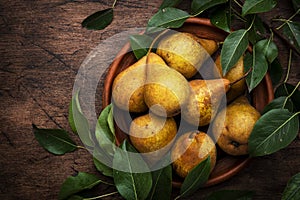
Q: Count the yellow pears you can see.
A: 8